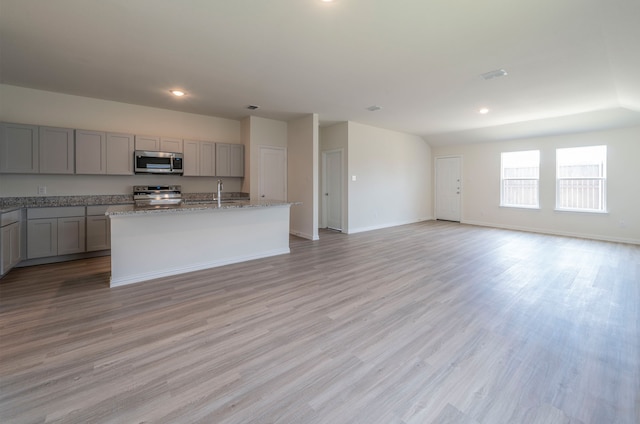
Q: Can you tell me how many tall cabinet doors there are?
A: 8